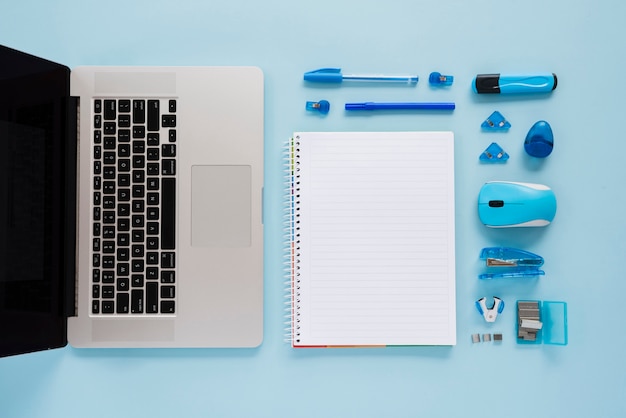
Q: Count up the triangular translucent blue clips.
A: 2